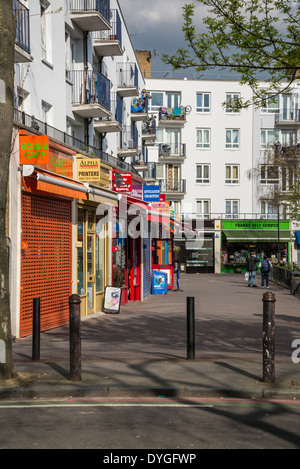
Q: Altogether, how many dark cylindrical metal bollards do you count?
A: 4